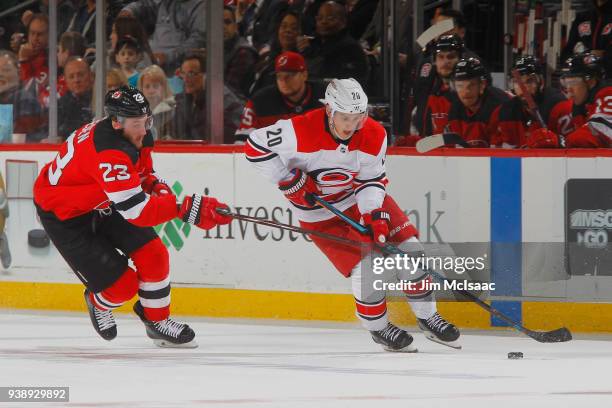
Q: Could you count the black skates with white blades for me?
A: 4